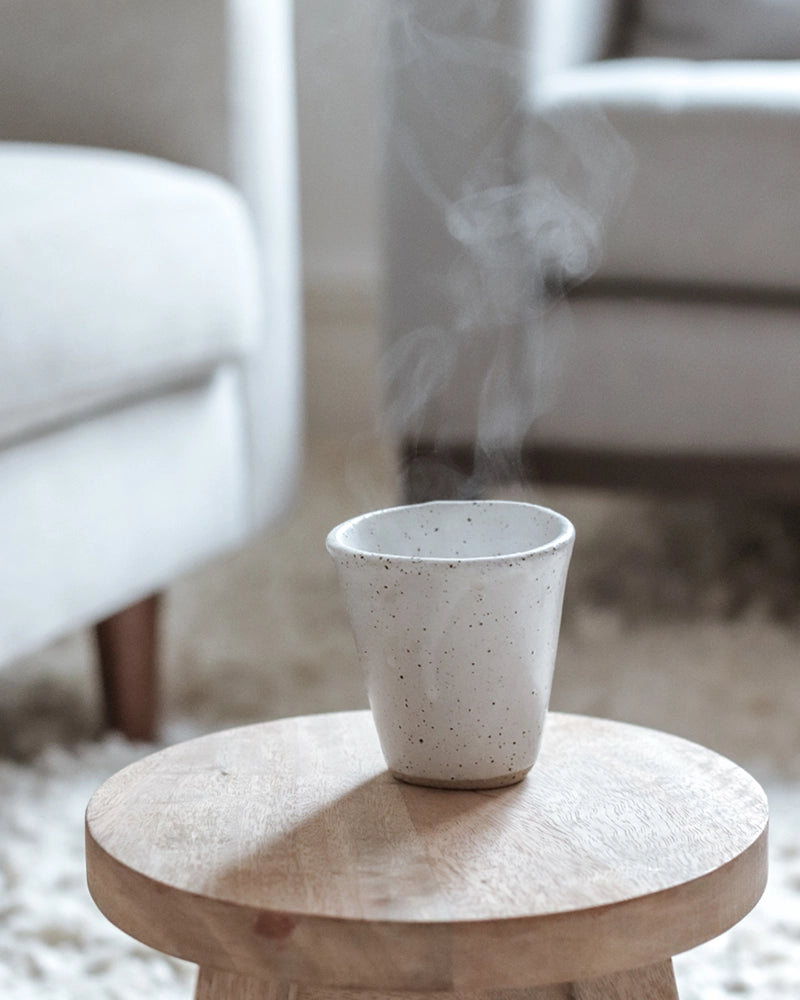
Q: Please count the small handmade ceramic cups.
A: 1